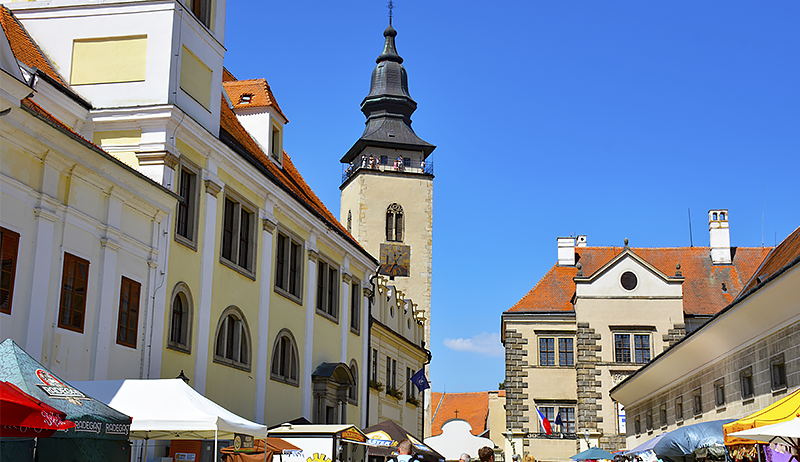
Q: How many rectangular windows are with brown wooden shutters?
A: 3